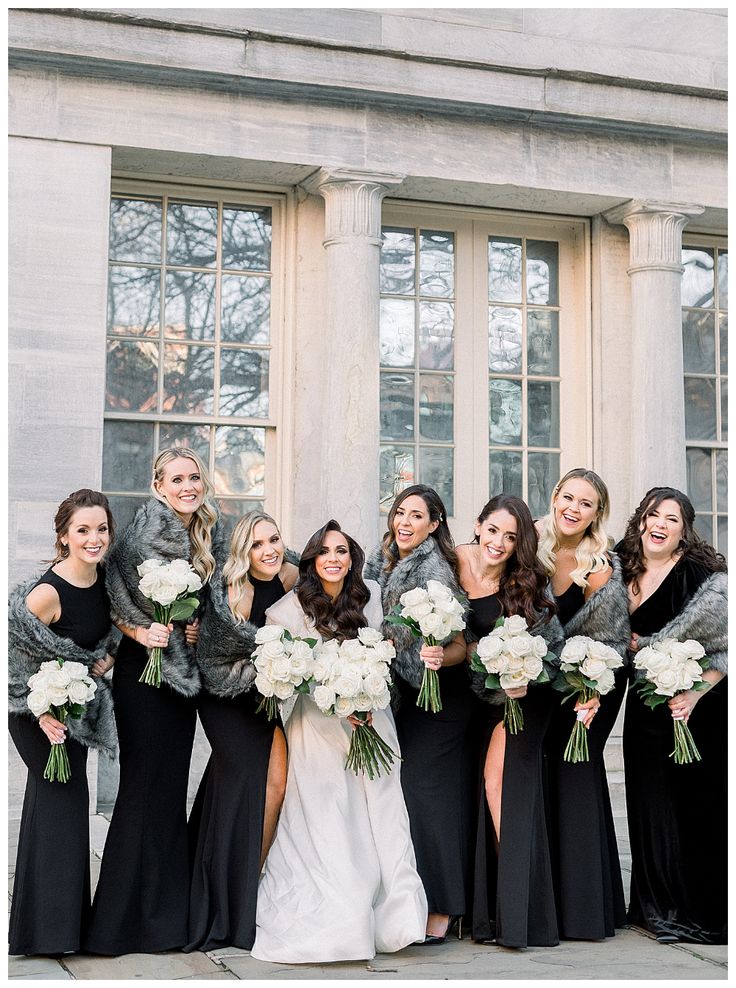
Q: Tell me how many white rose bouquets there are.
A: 8